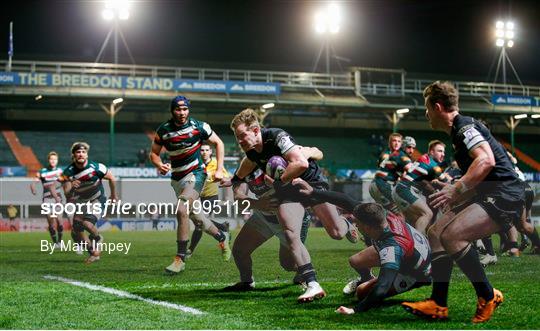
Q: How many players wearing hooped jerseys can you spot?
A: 8